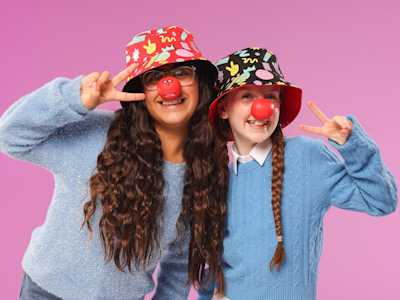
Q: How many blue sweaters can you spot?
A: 2